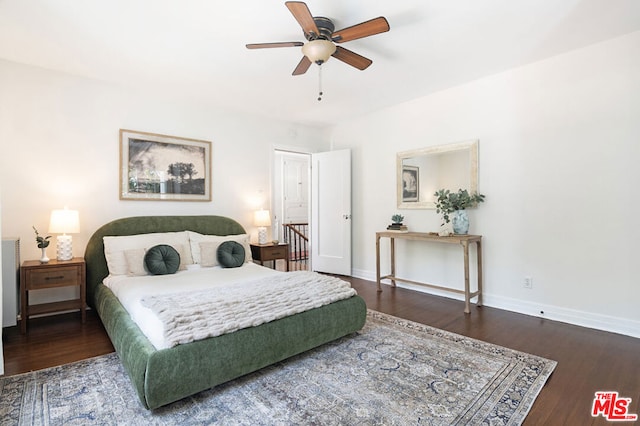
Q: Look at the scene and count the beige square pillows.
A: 2